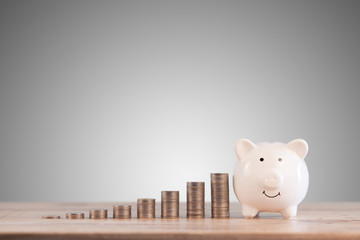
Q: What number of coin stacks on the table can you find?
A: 8